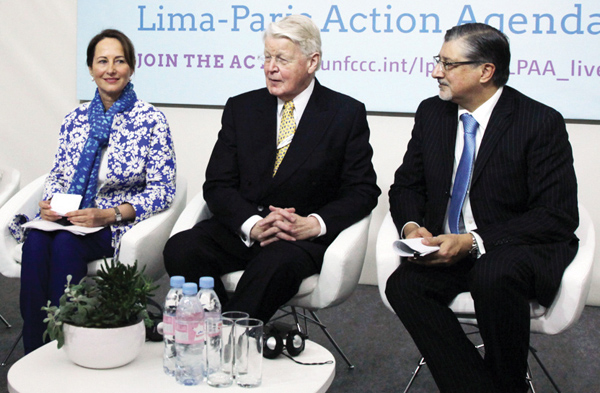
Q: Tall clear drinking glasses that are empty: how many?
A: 3